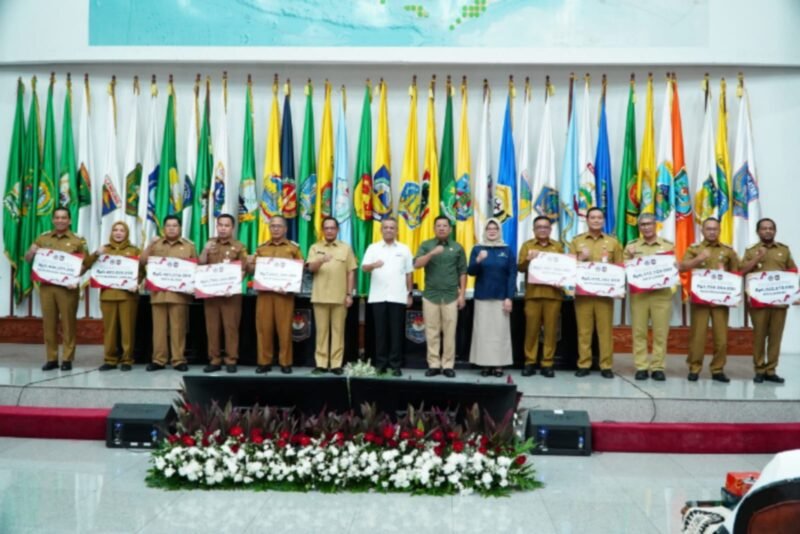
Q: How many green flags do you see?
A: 11